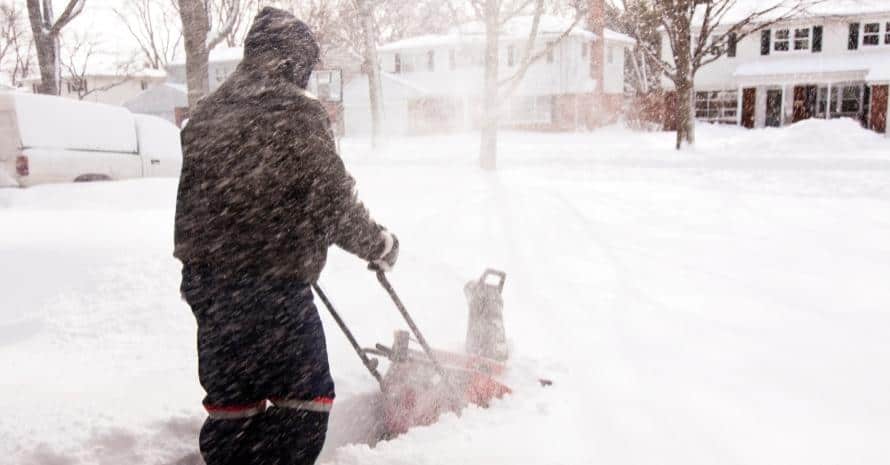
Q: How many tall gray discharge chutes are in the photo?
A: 1